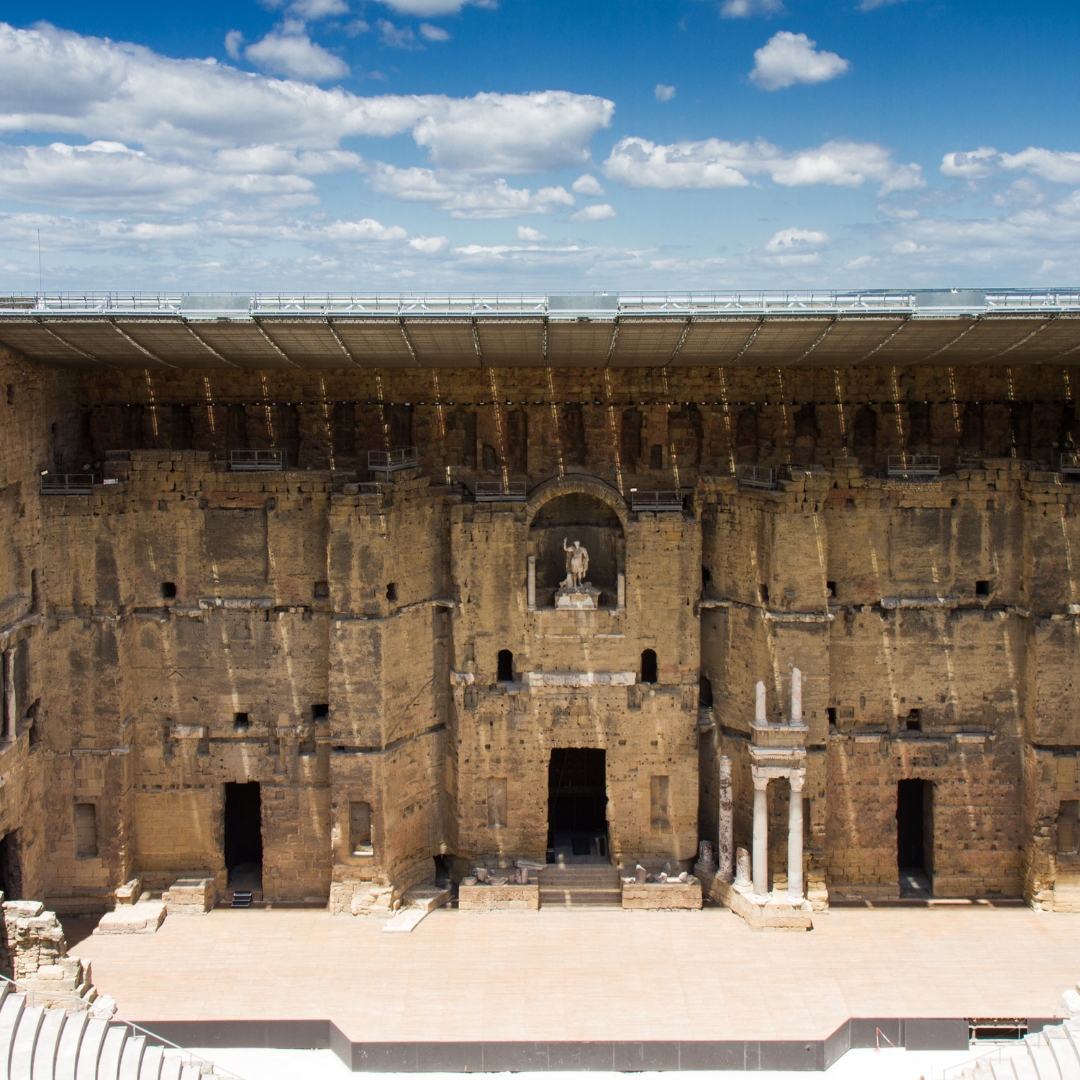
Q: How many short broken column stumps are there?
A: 2